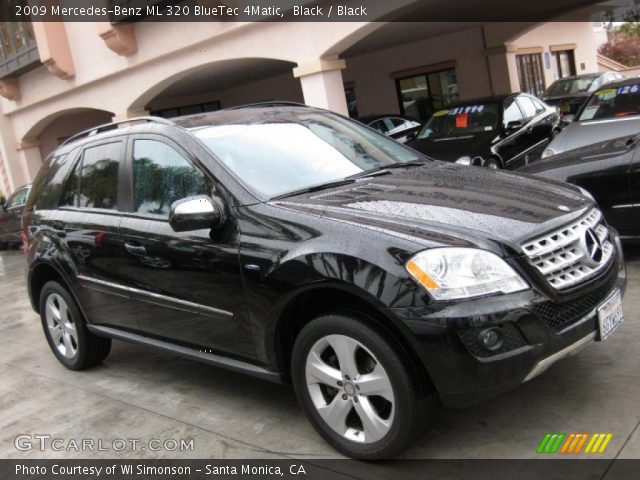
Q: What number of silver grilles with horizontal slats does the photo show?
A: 1